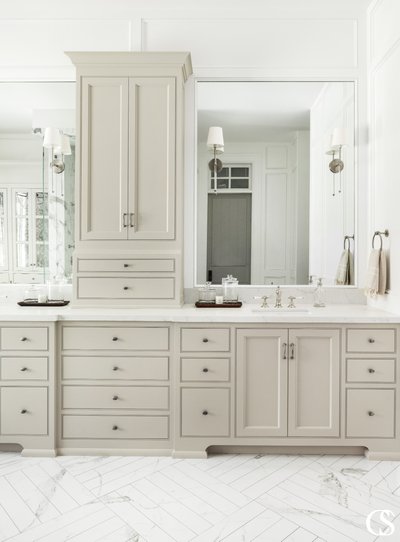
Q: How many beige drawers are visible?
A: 15